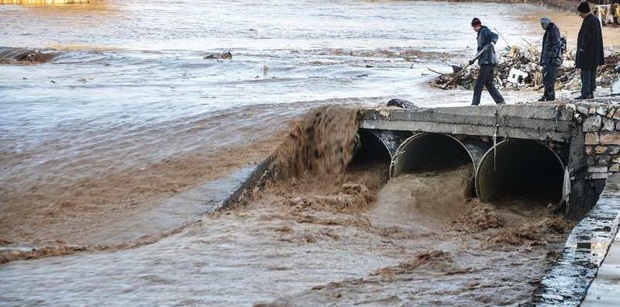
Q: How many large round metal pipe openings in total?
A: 3